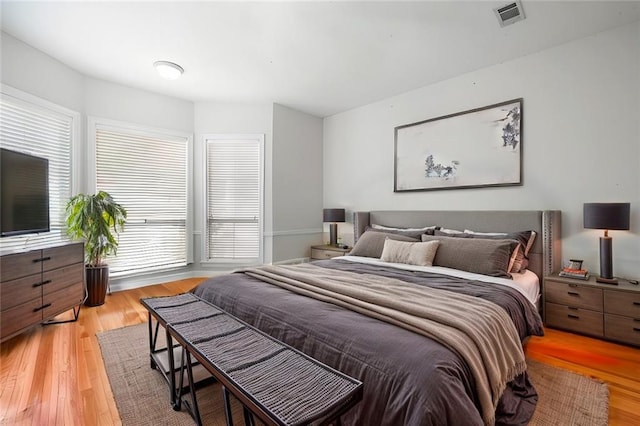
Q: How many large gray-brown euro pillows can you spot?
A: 2